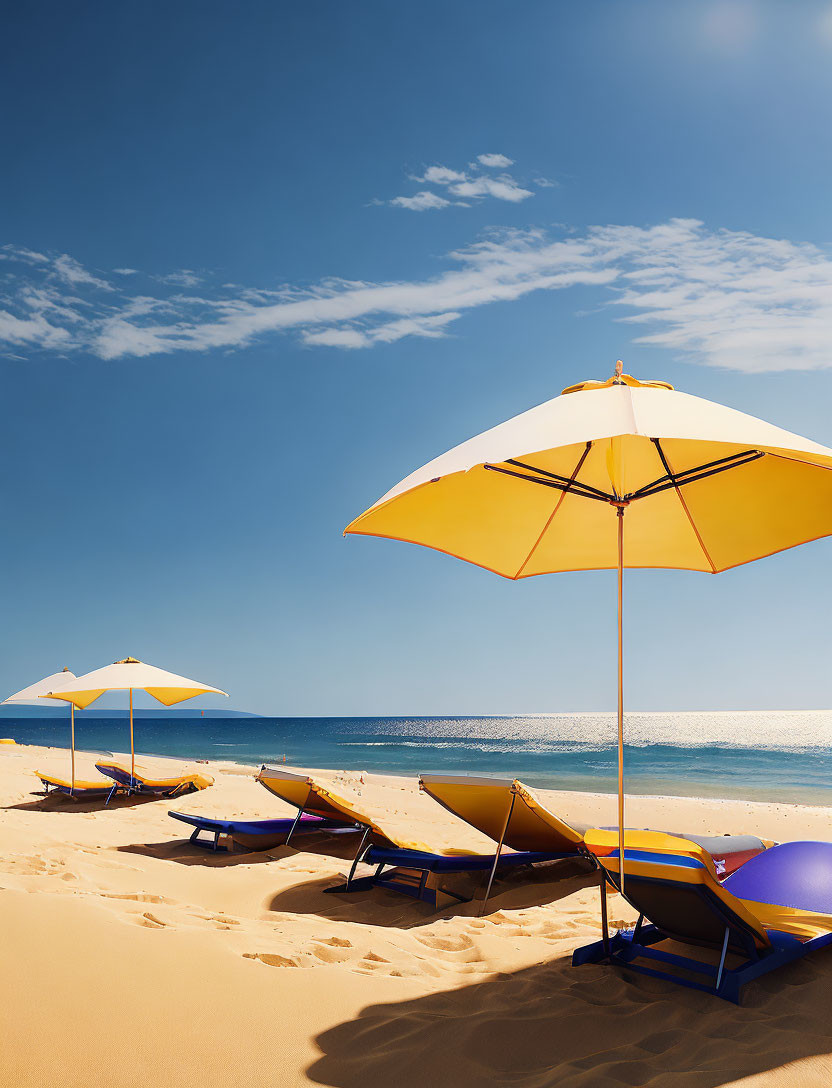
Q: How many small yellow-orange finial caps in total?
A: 3